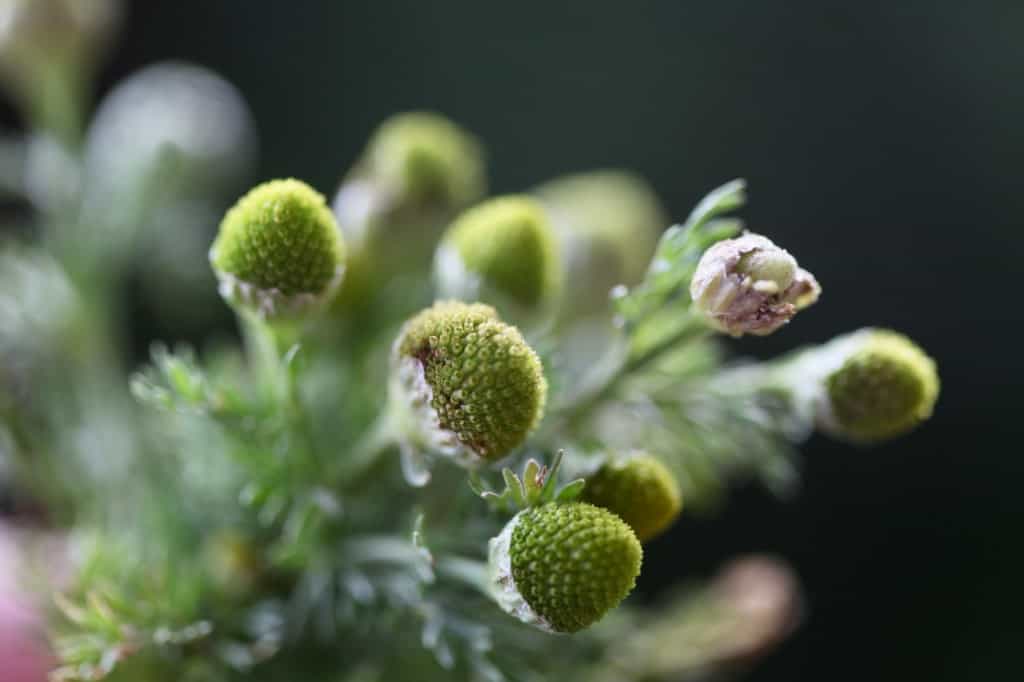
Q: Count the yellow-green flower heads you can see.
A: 8